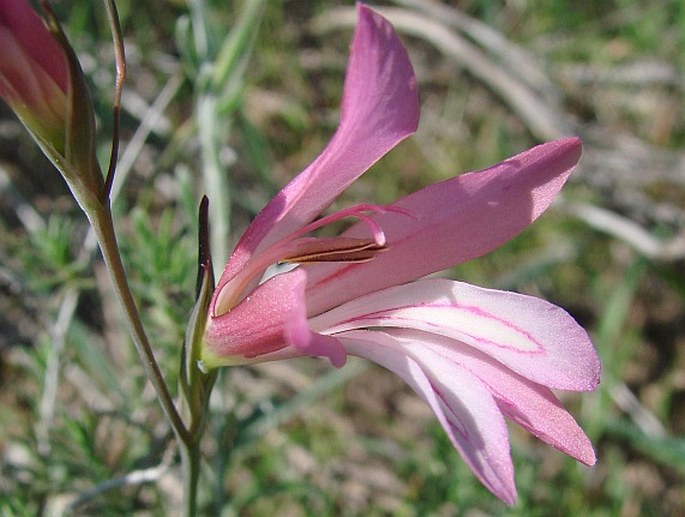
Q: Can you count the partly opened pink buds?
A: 1